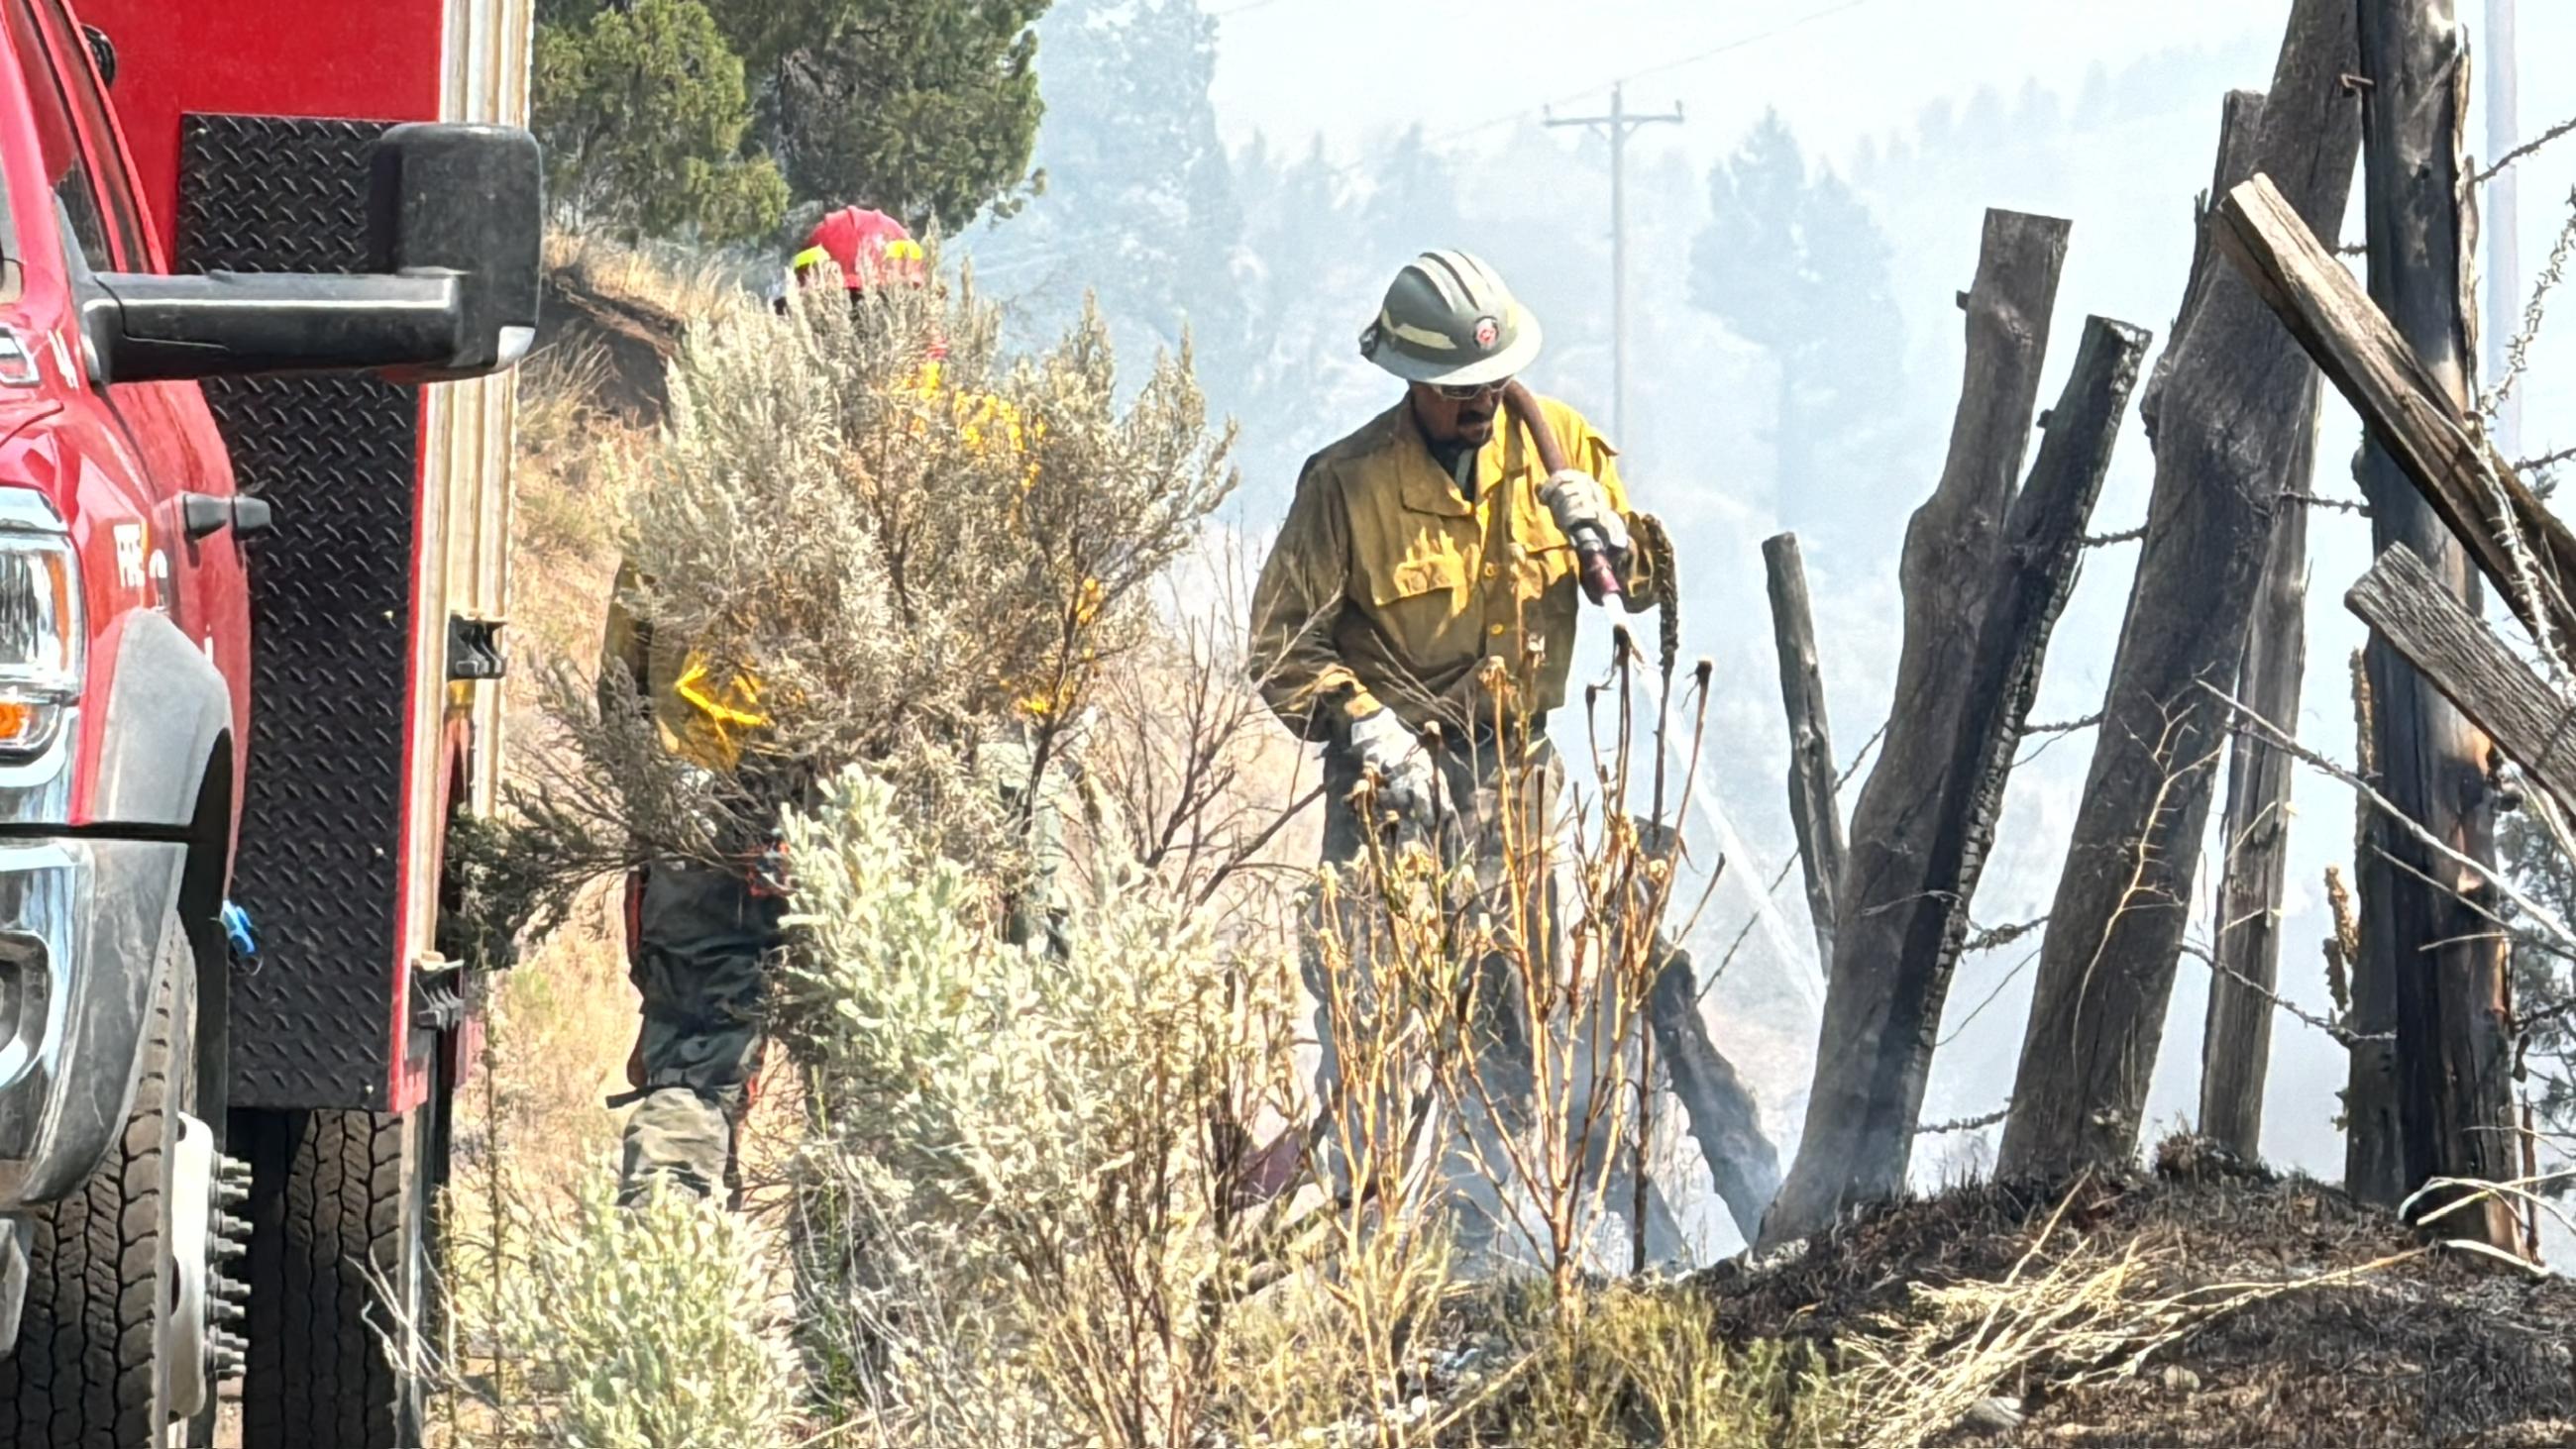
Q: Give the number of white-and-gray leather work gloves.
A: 2